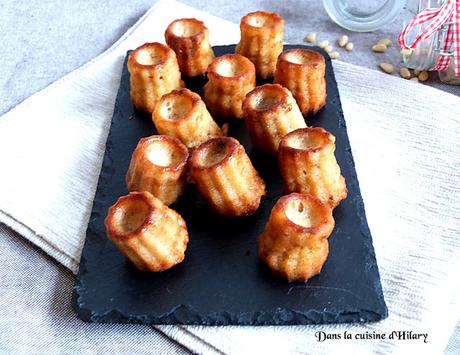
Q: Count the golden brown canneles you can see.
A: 12